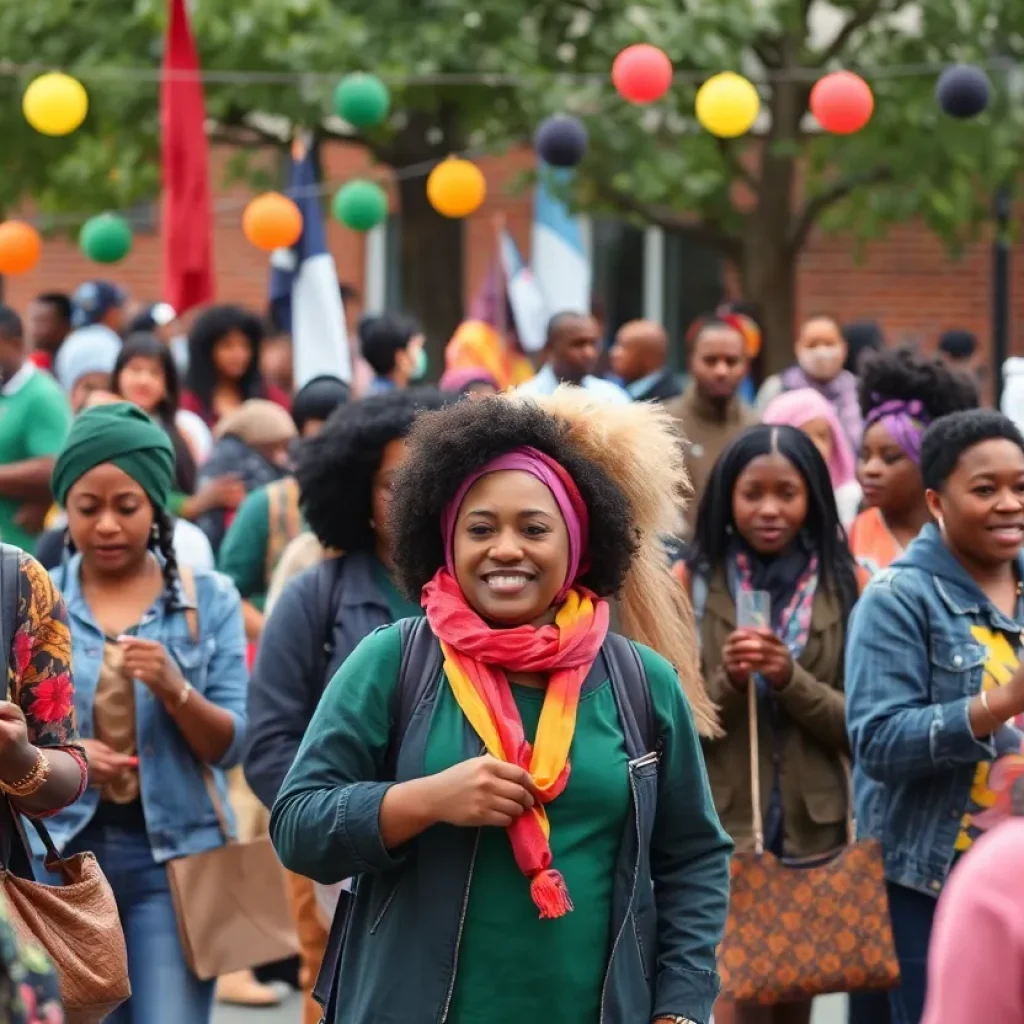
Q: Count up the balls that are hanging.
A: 12